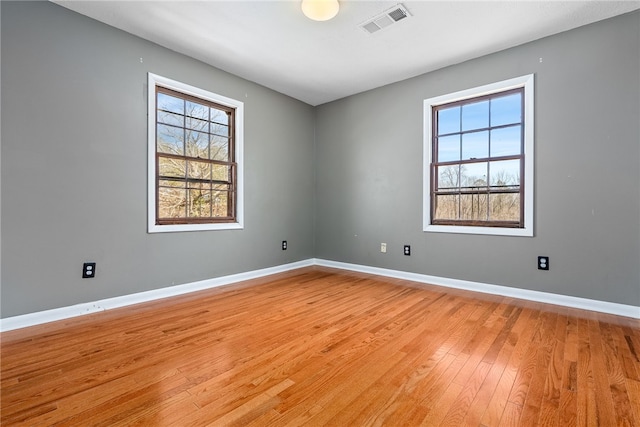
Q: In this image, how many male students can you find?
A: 0